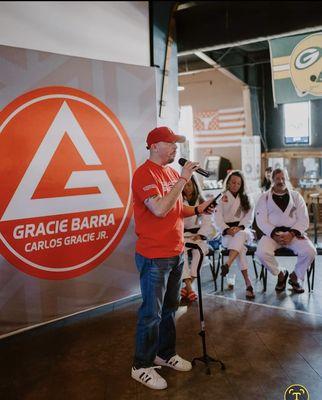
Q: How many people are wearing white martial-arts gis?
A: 3